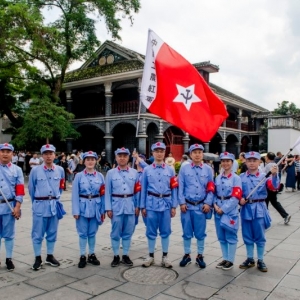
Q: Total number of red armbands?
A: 8